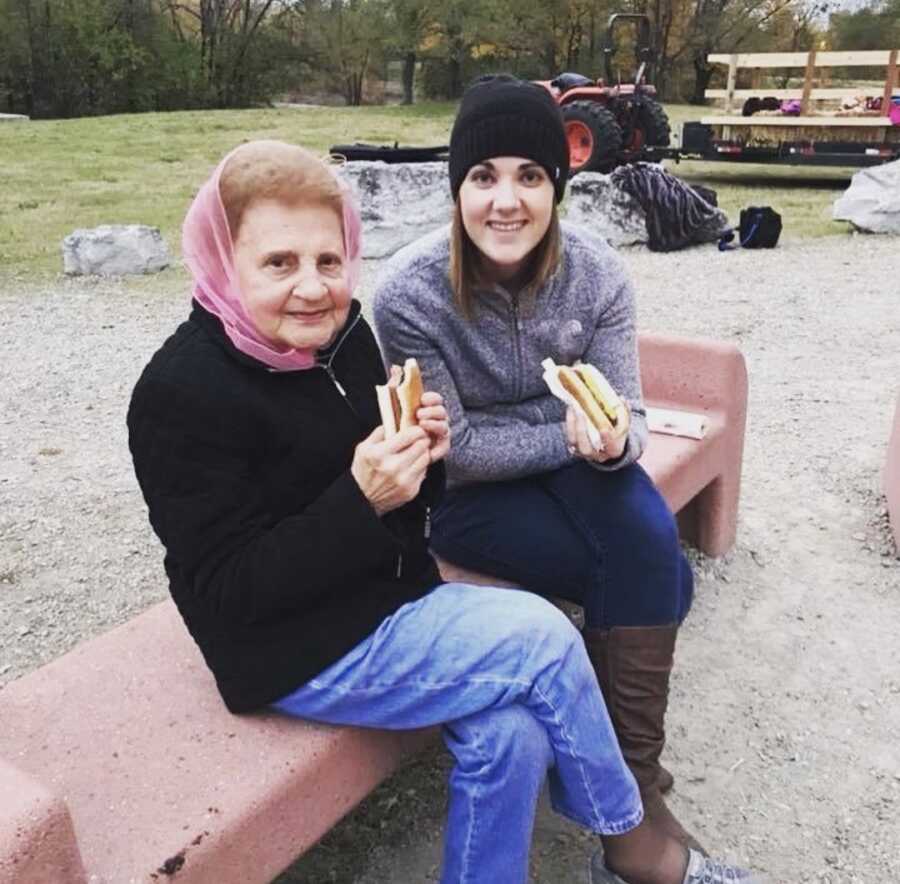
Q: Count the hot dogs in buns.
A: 2